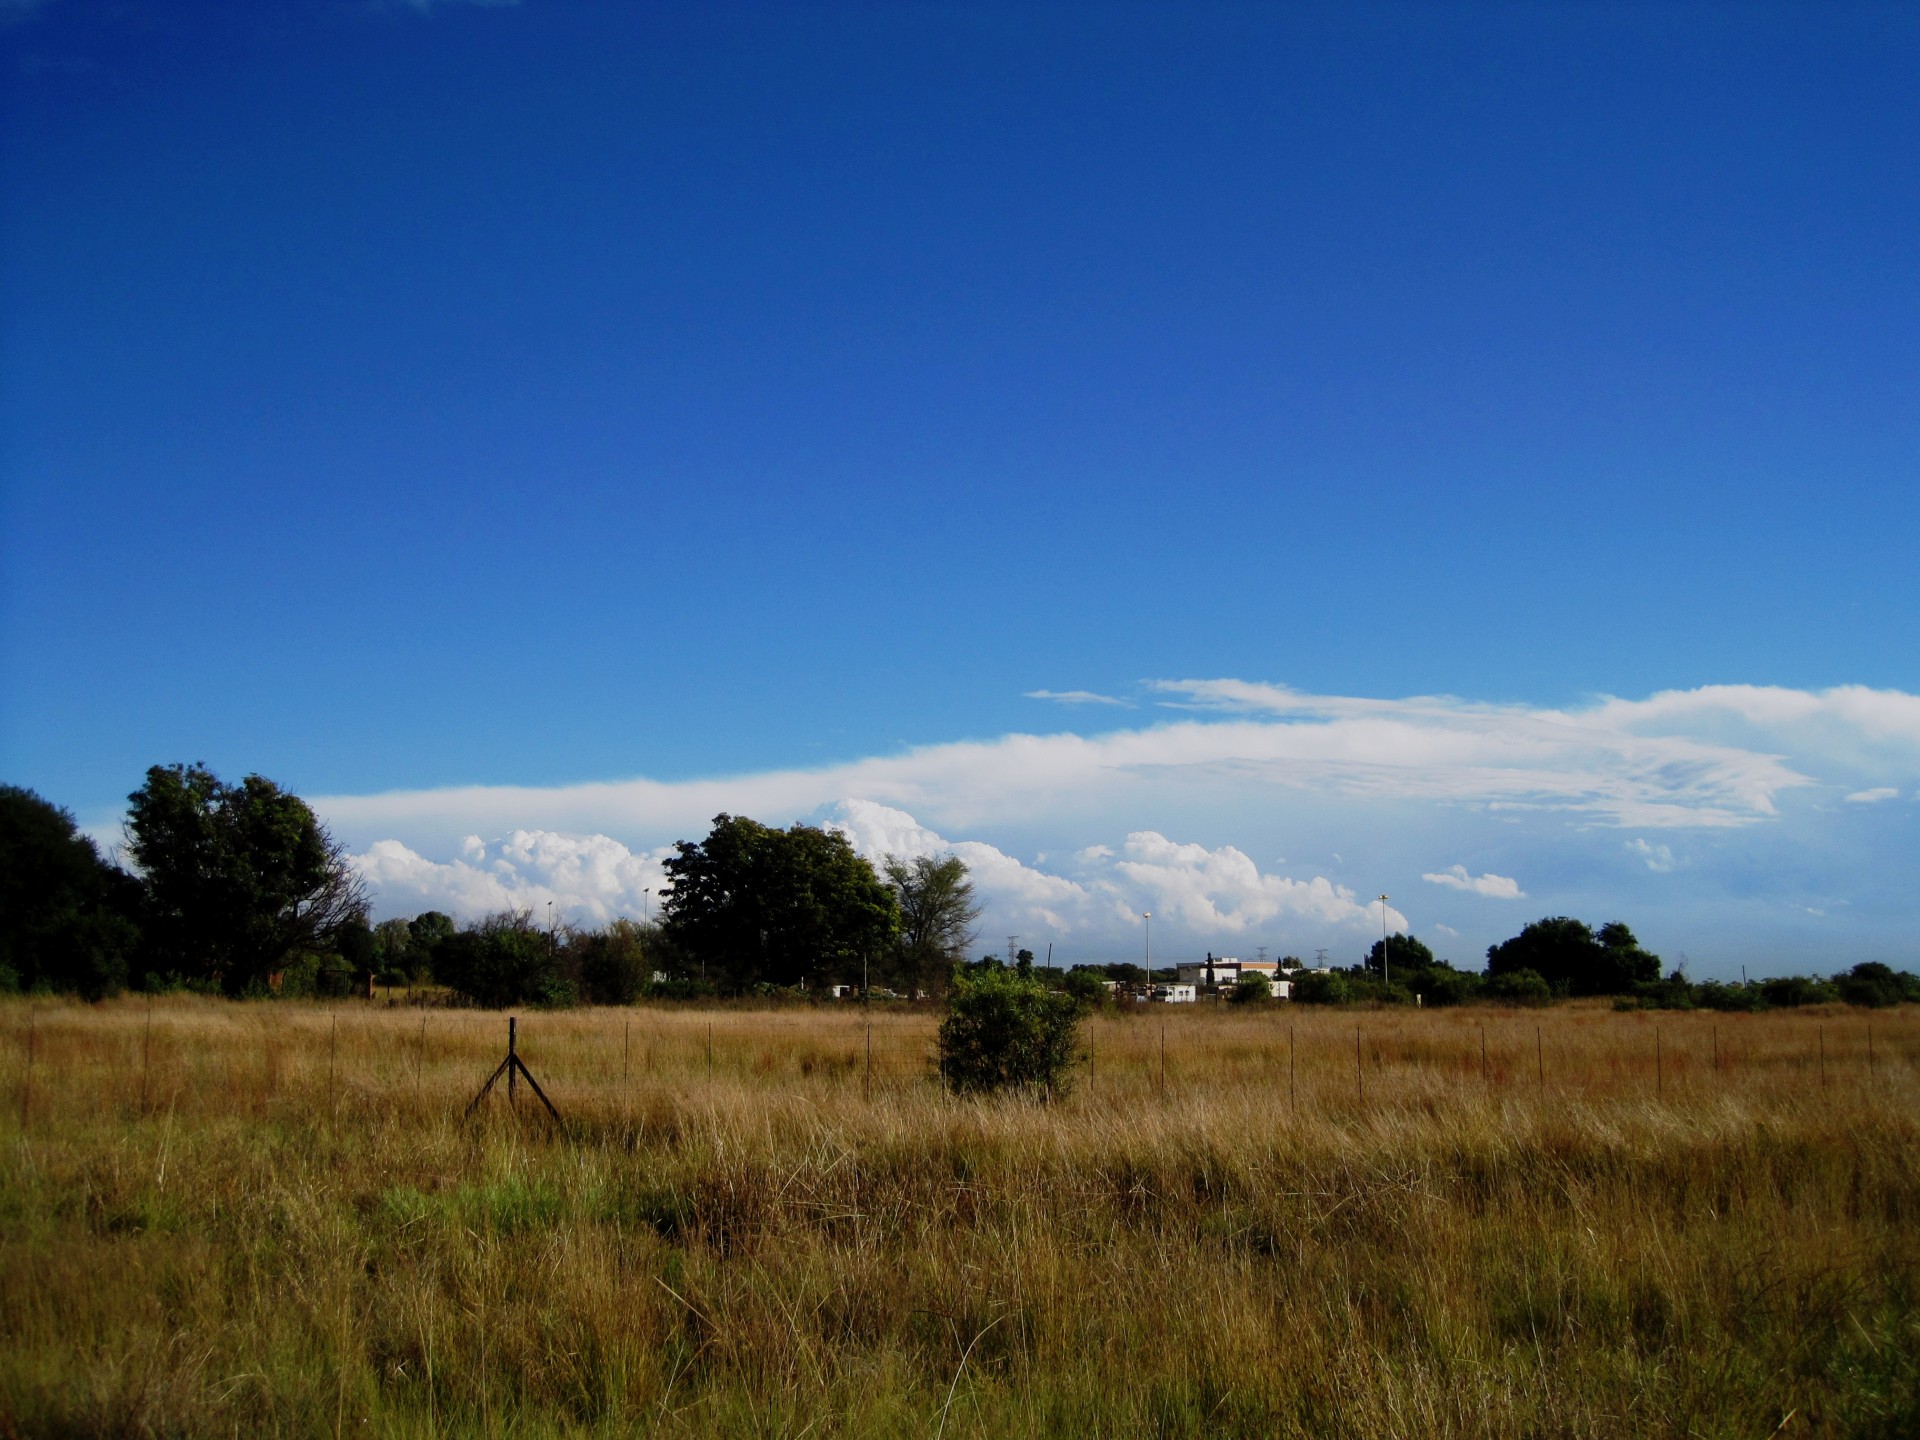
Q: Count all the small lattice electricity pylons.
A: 3